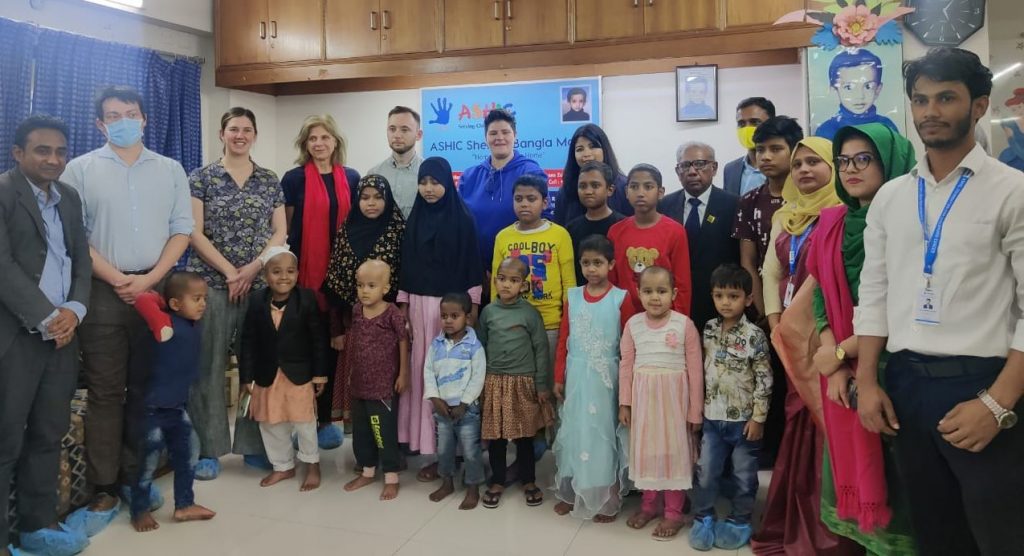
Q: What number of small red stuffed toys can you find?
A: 1